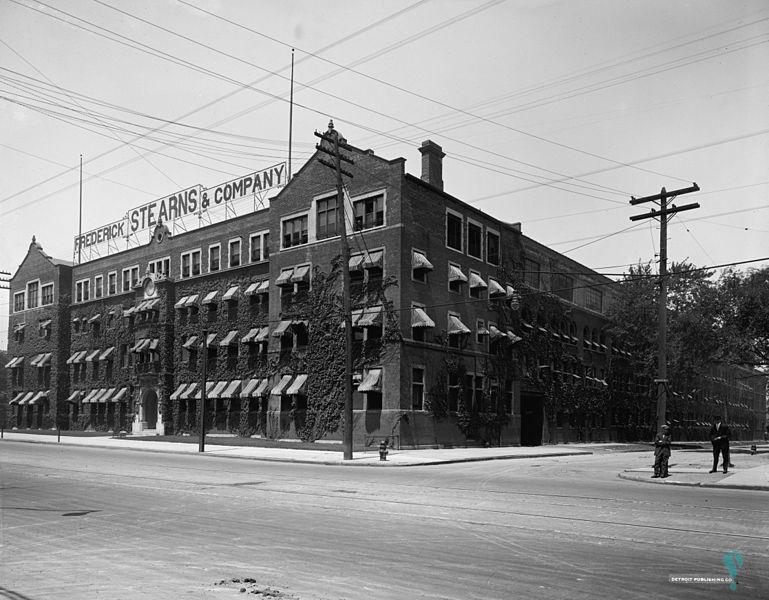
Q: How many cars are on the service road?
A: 0